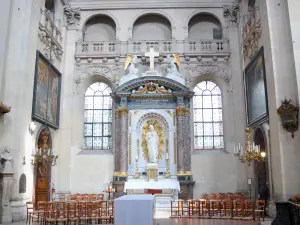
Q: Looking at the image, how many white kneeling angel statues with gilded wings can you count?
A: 2